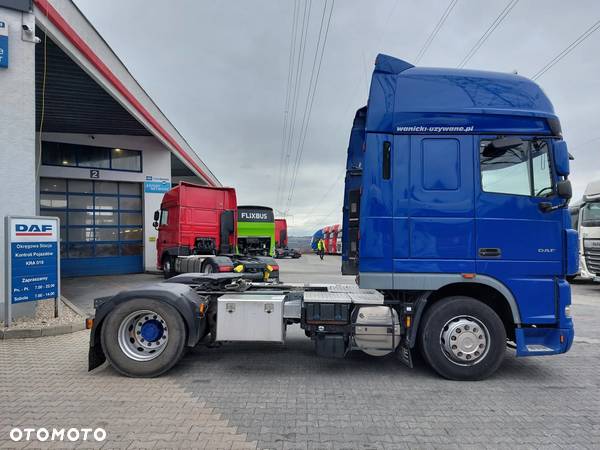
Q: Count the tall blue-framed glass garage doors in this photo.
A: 1